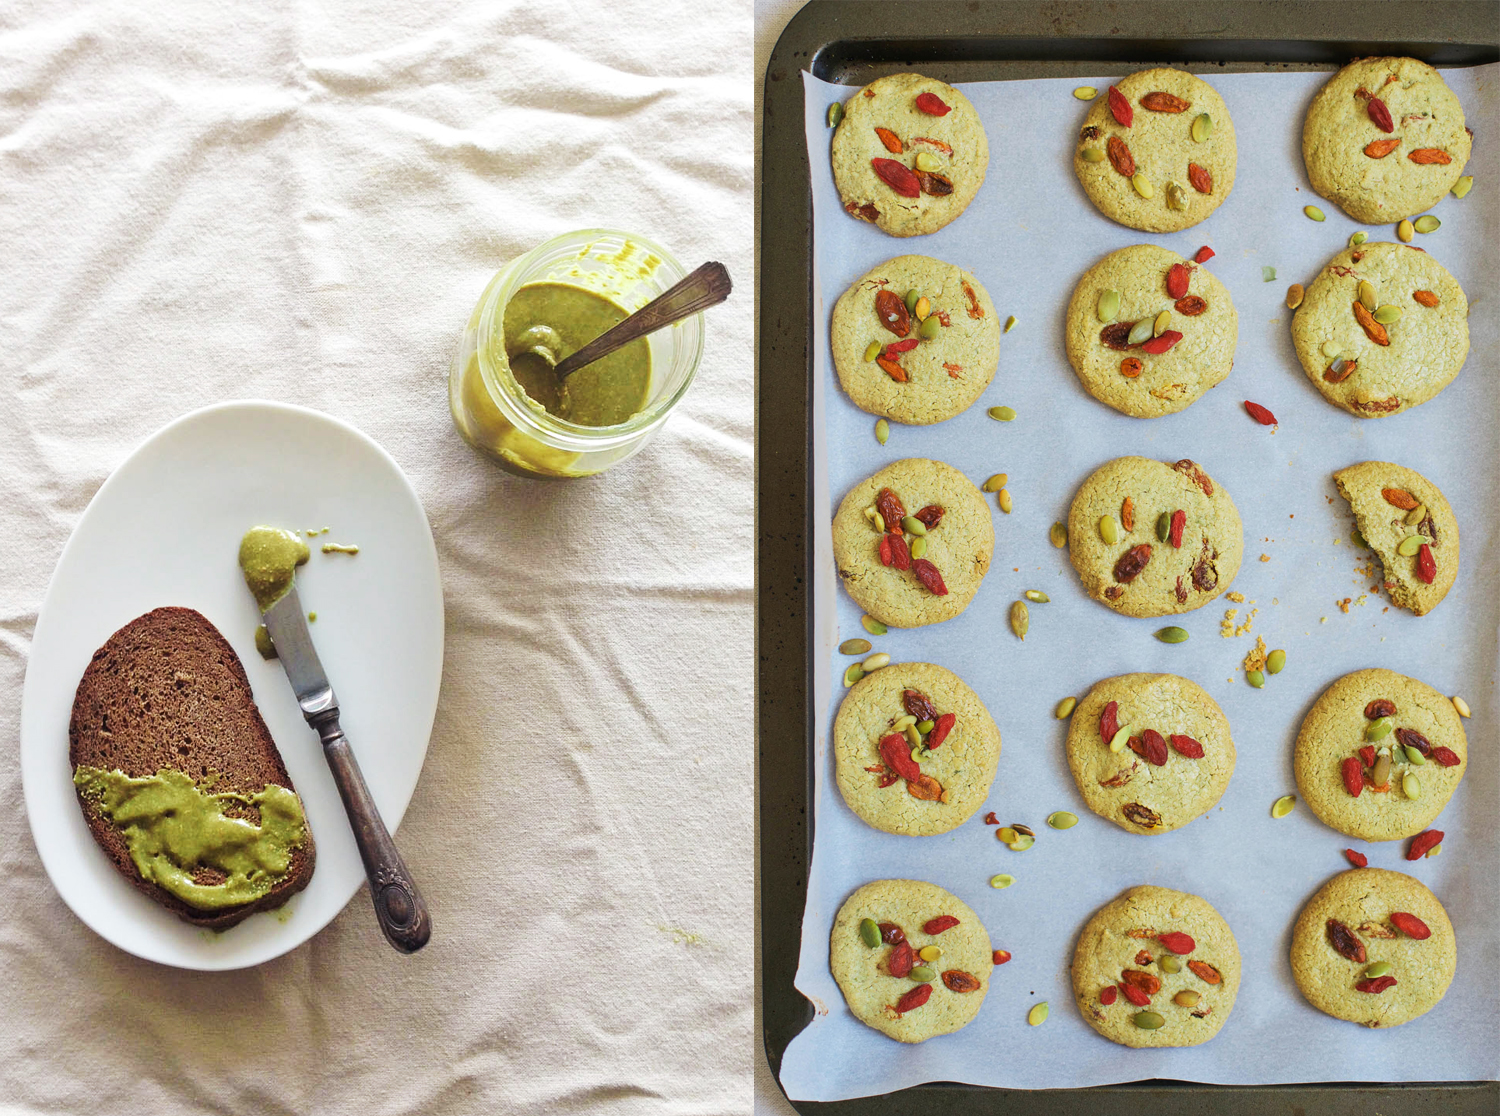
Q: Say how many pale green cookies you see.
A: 15